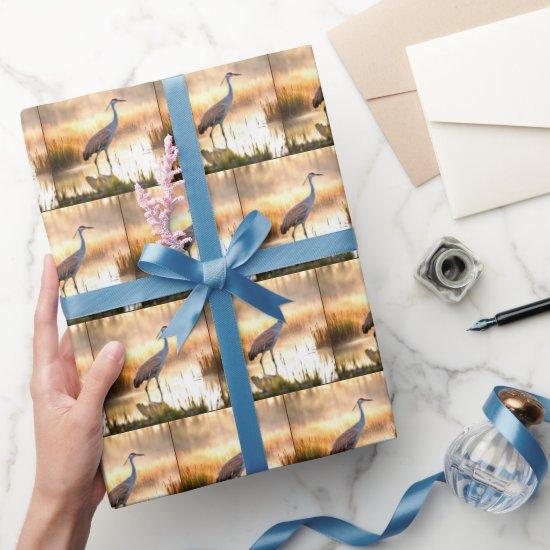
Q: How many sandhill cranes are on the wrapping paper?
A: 12